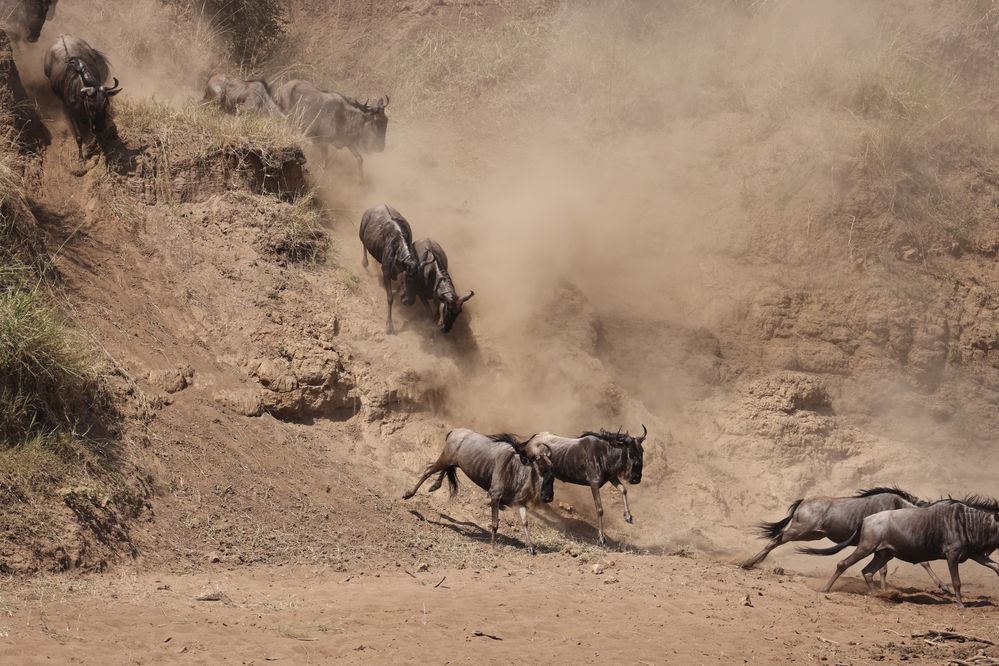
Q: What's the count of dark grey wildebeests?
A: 10